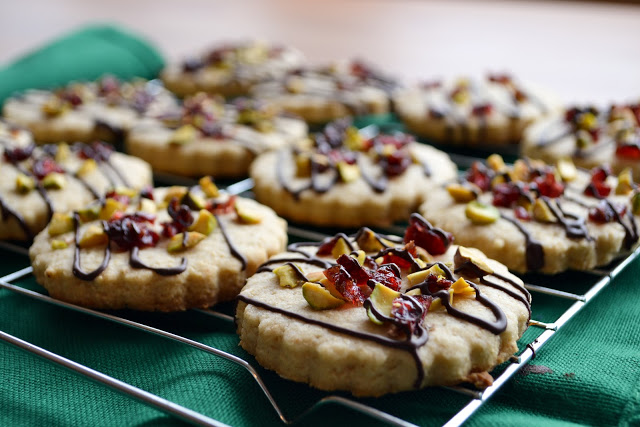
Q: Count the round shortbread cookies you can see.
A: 11